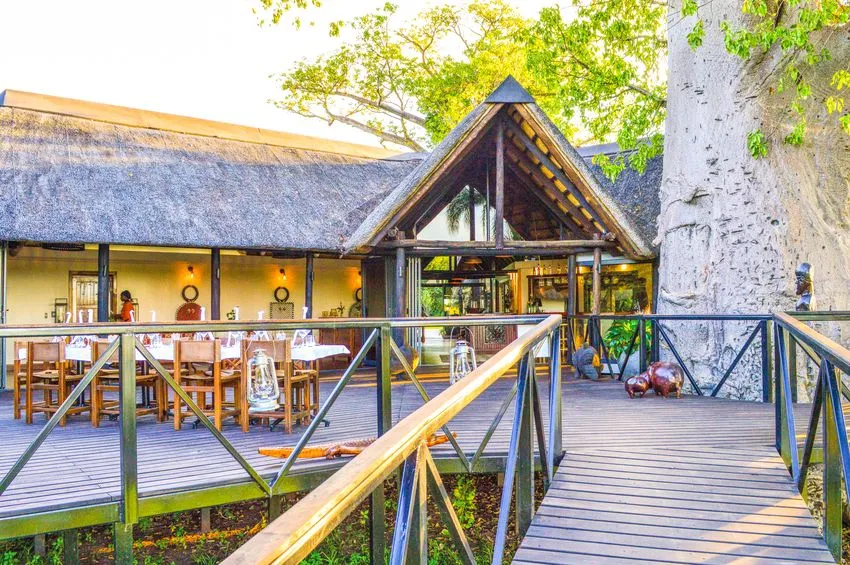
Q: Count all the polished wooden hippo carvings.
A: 2